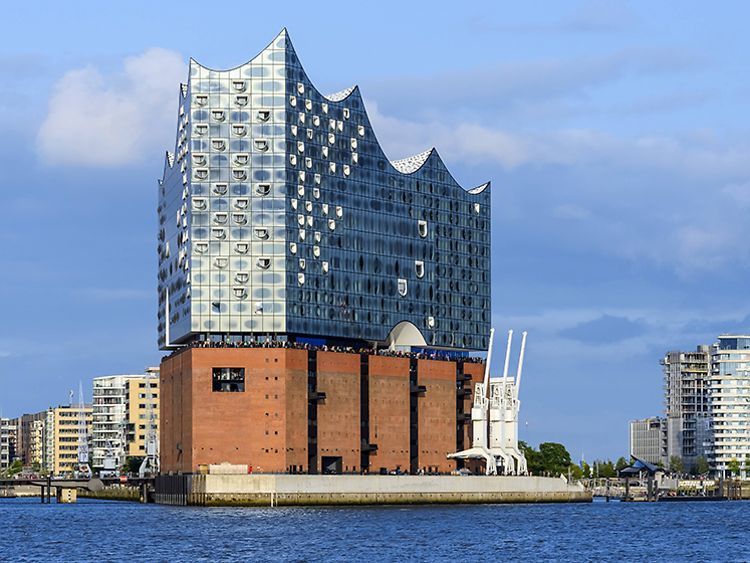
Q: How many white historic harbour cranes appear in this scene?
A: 3